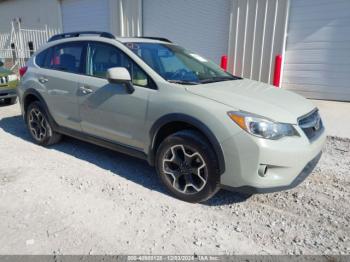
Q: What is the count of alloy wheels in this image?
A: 2